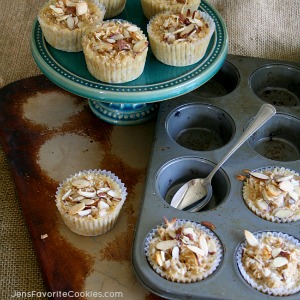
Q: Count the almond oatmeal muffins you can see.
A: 9